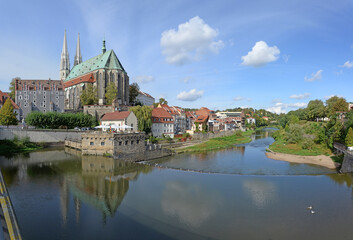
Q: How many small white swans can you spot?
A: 2